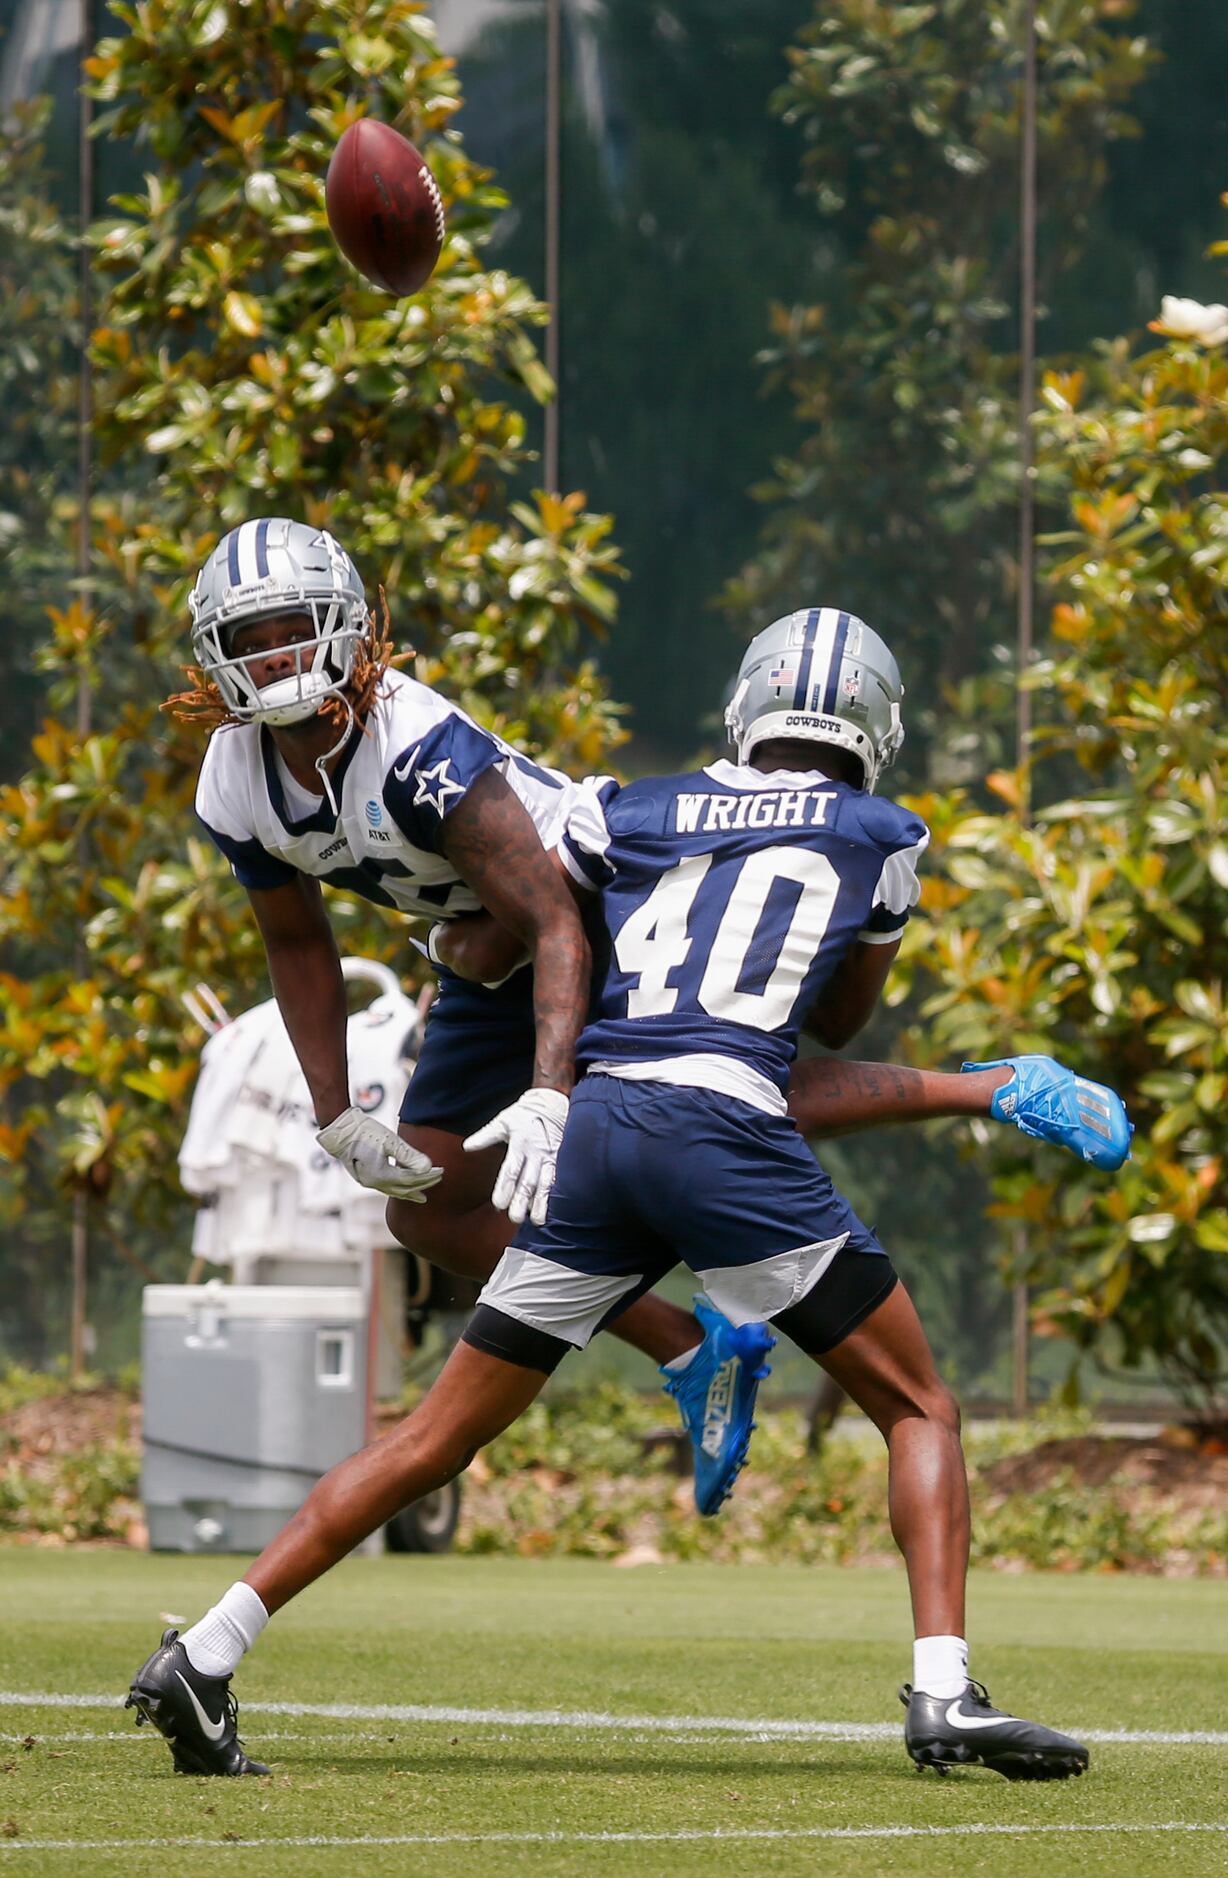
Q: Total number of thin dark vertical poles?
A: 3